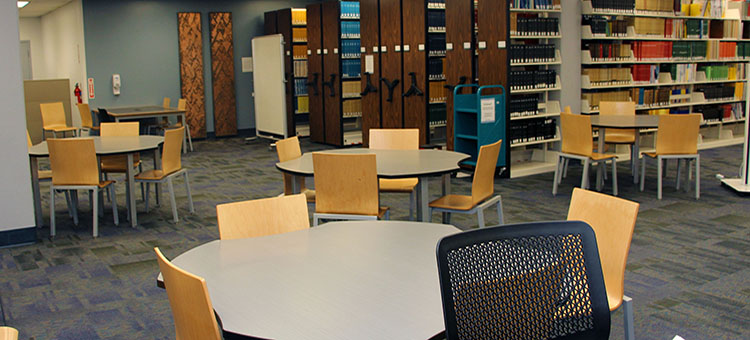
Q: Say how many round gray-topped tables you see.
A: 4